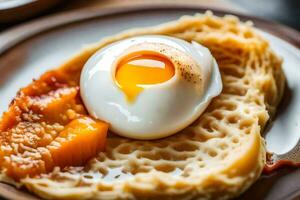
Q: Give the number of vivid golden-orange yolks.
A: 1